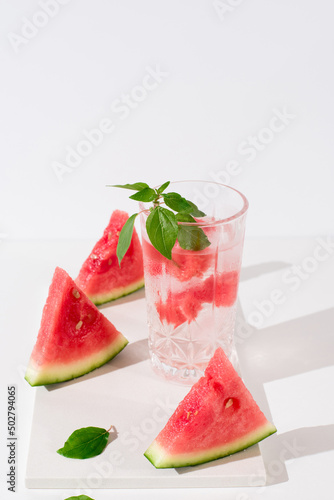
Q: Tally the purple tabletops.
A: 0